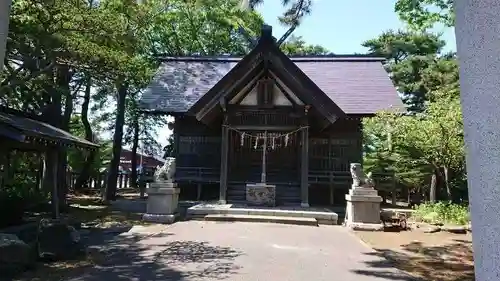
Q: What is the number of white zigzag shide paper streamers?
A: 4